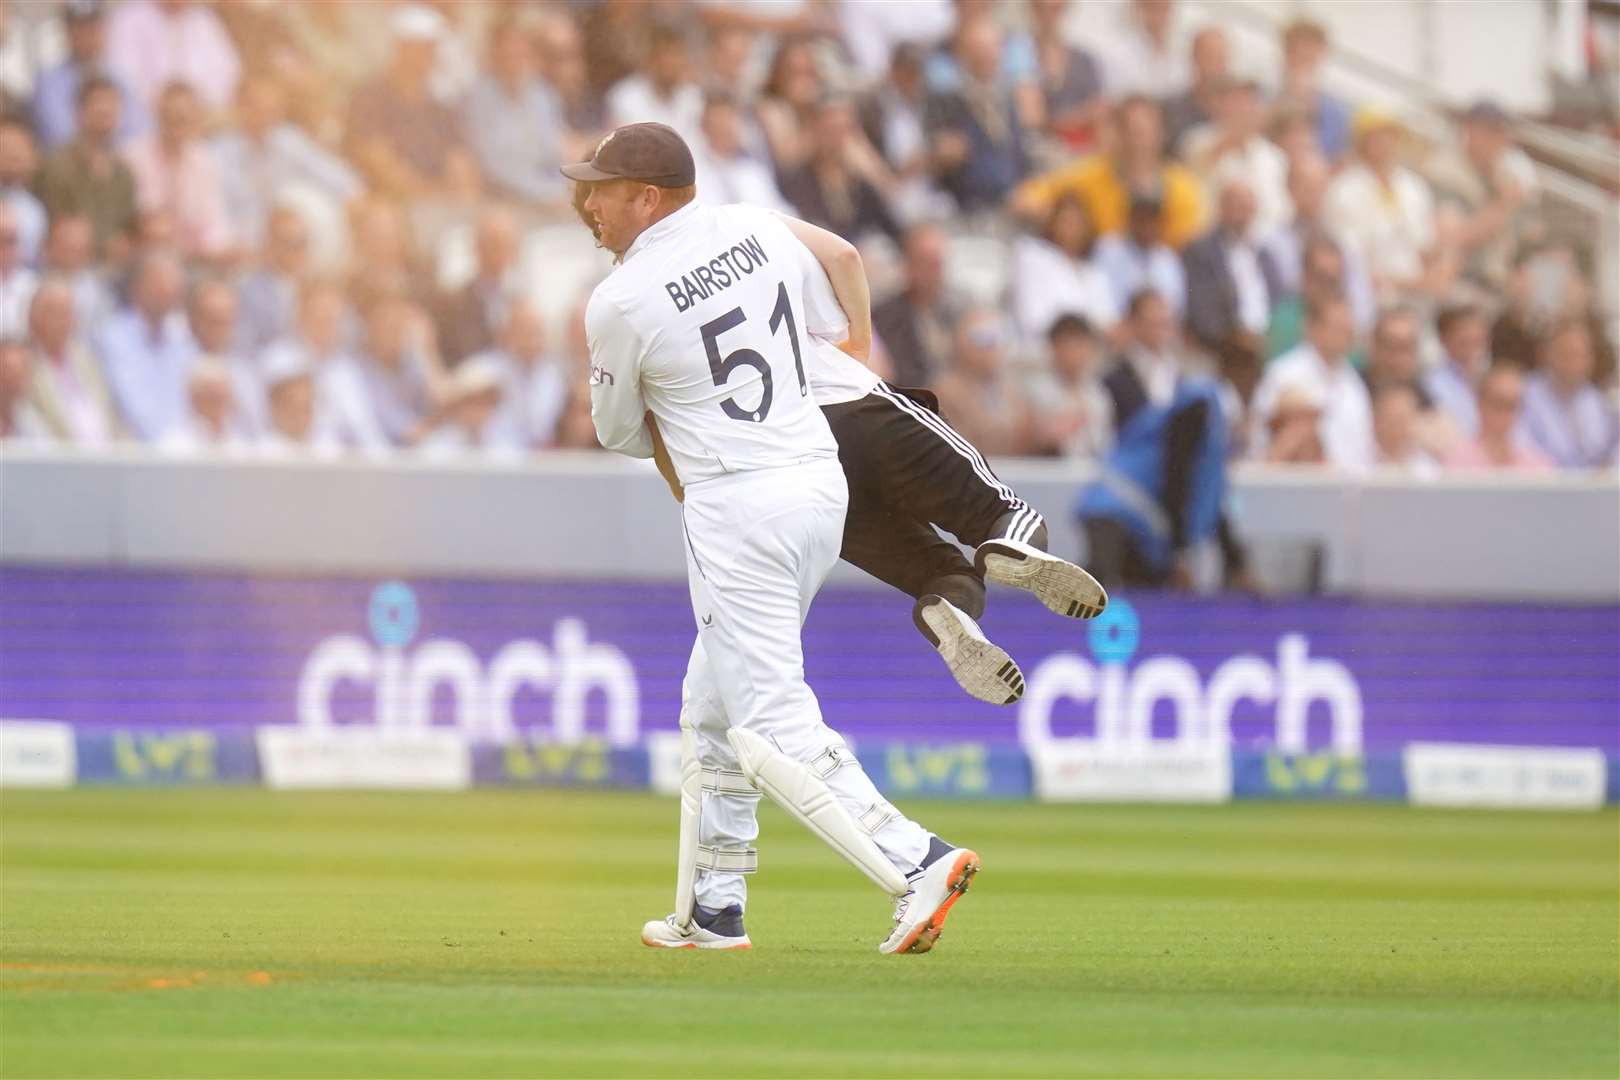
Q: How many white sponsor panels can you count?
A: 5